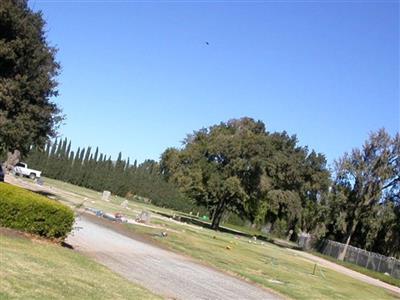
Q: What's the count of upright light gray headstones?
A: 3